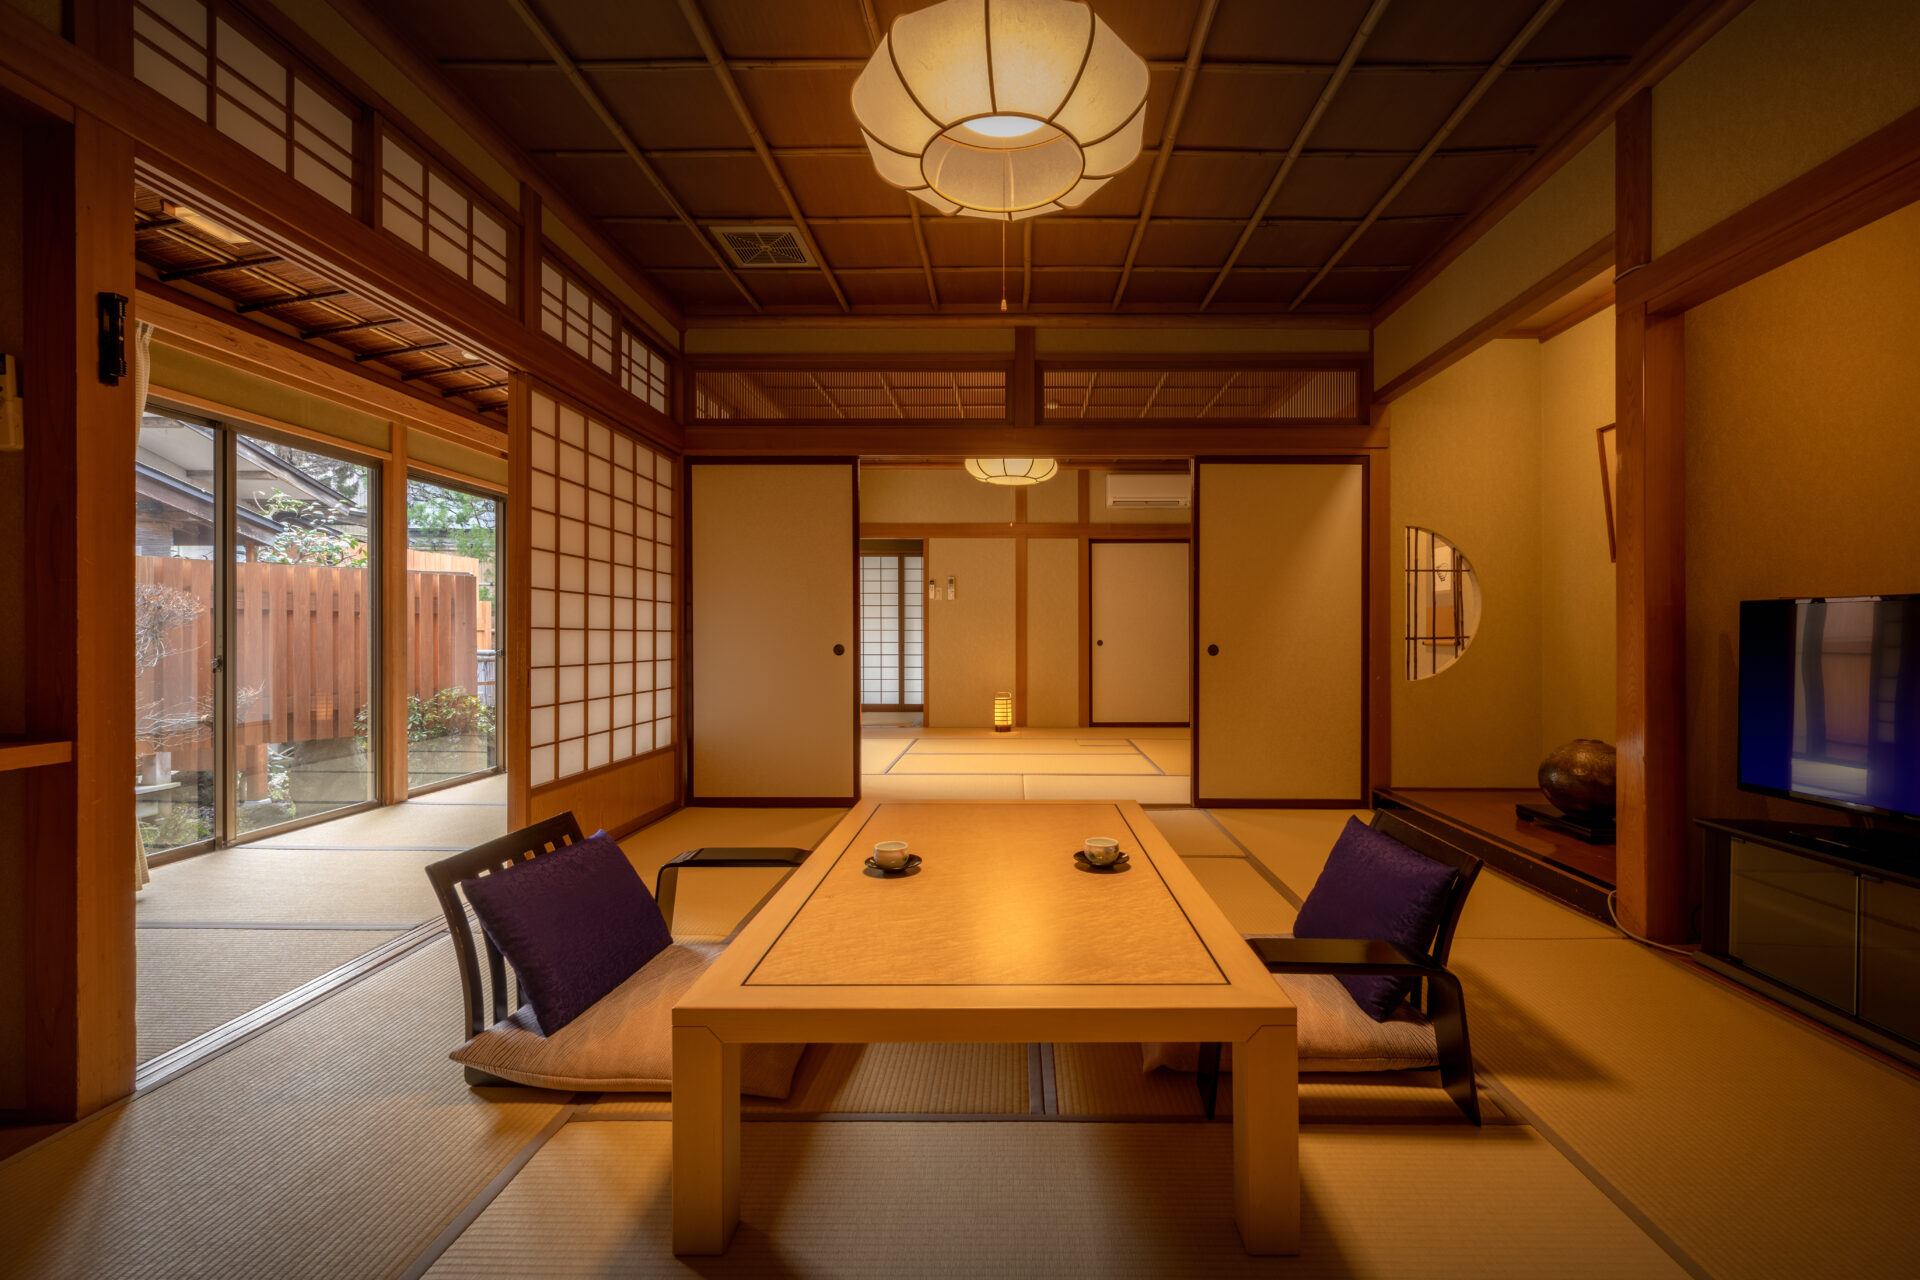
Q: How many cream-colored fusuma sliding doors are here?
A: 3